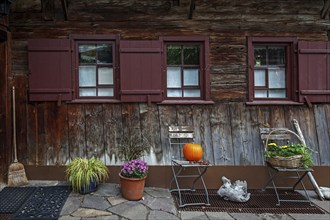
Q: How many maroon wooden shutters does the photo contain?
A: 3